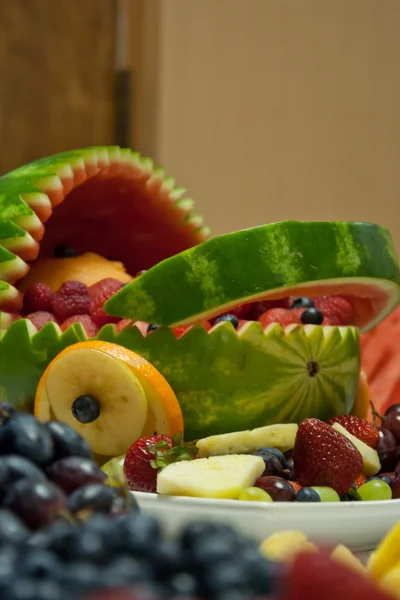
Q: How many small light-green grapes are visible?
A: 3